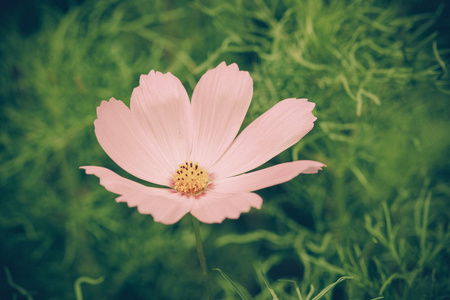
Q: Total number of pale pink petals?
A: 8